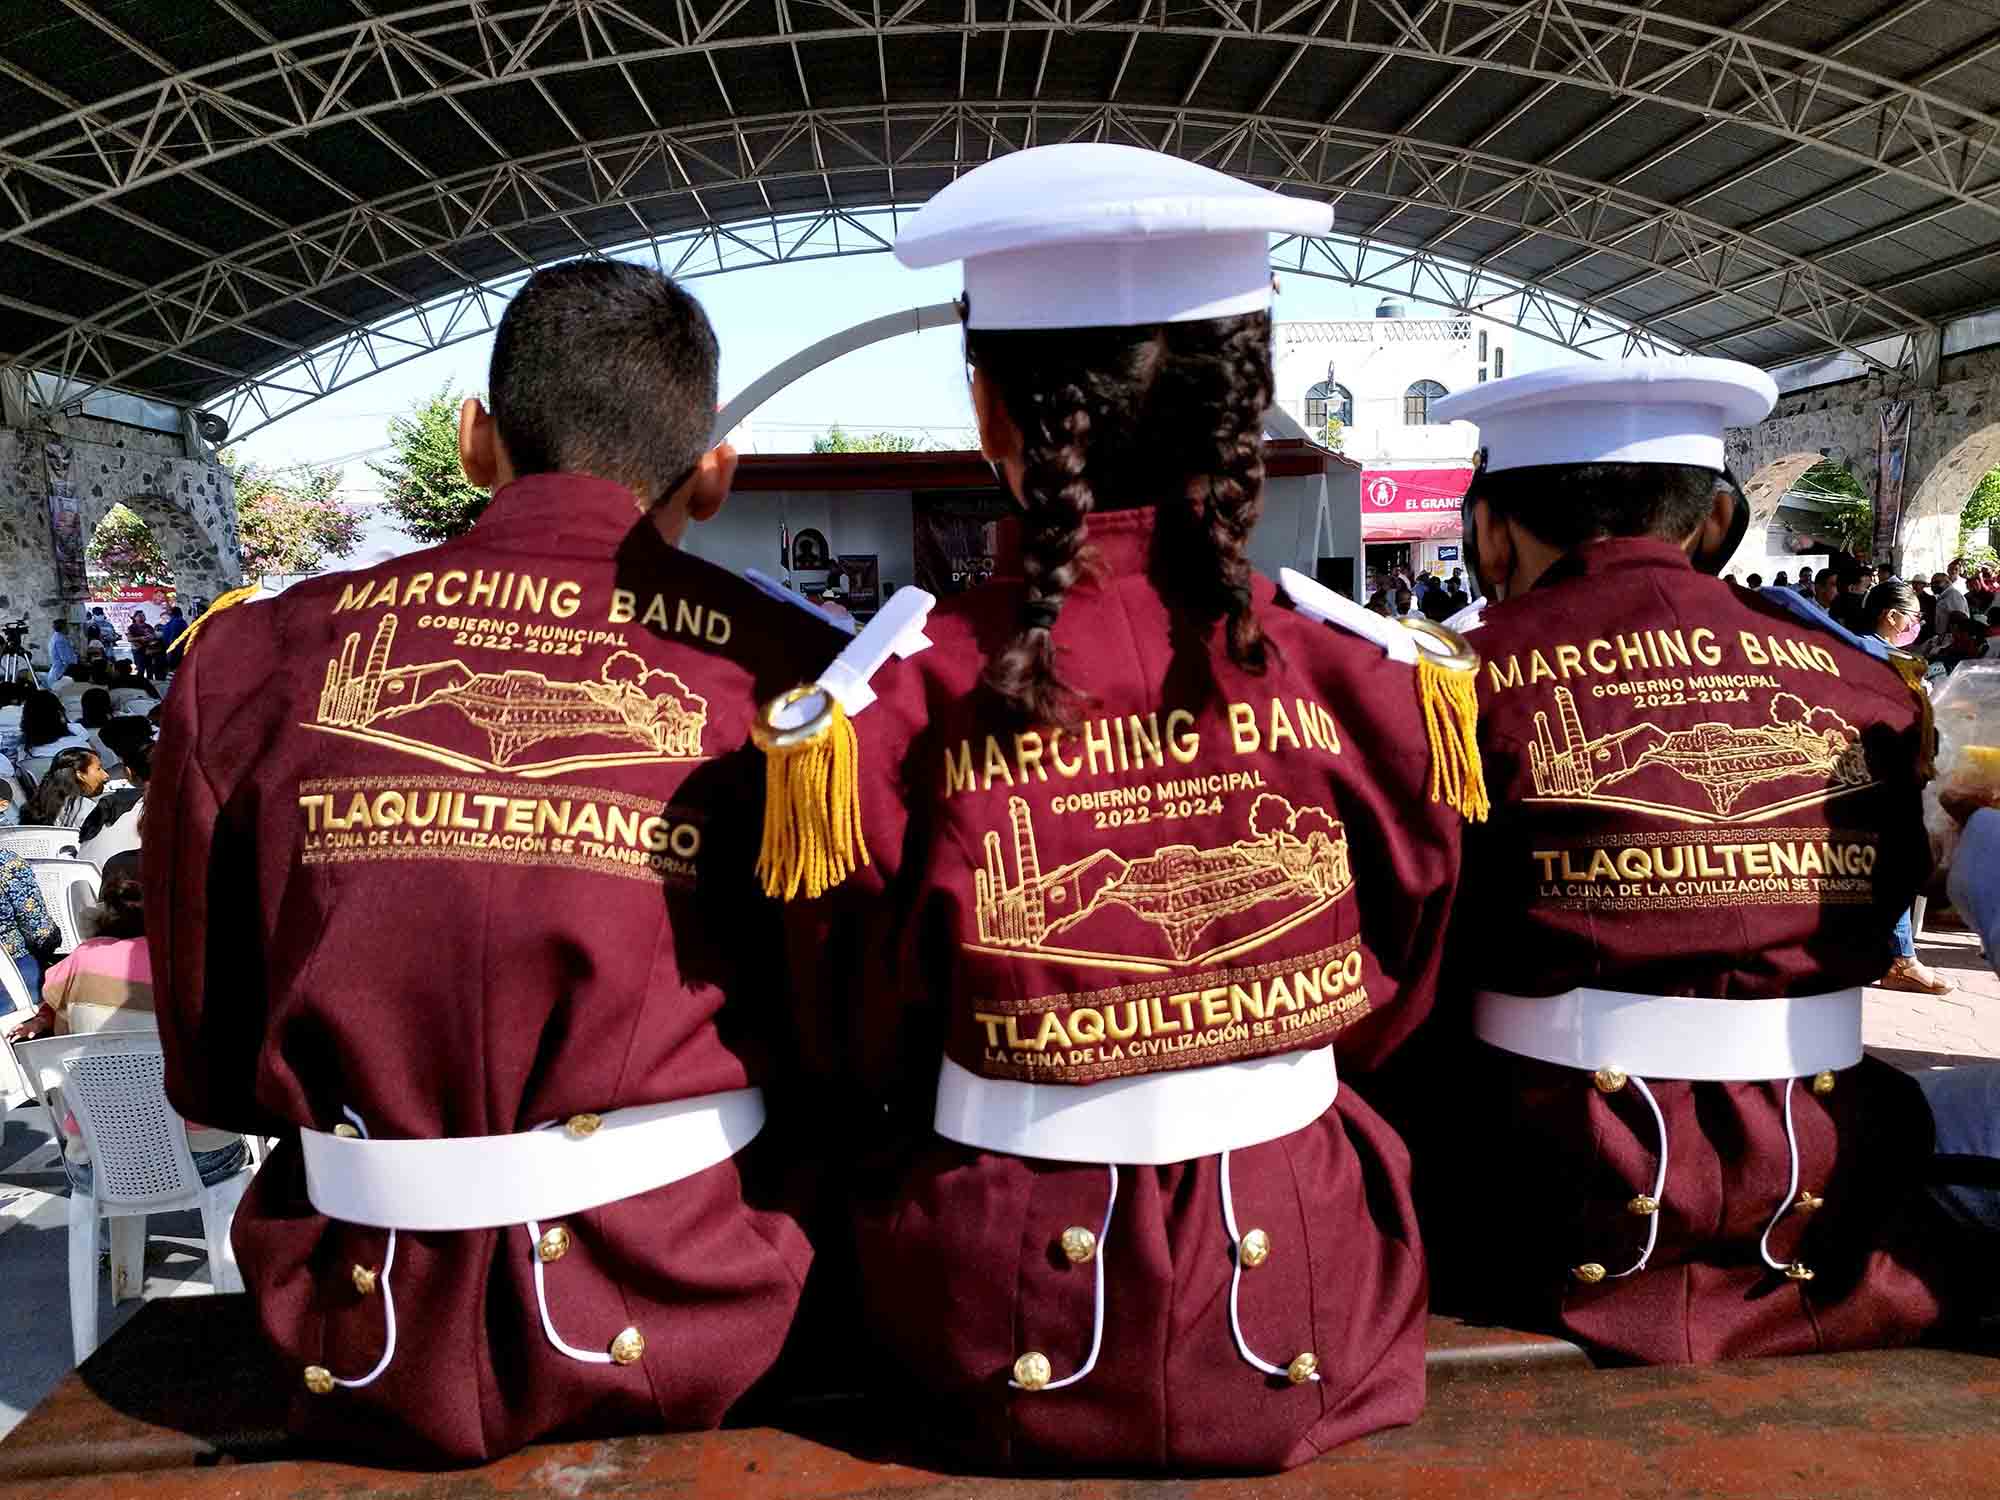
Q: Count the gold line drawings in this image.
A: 3